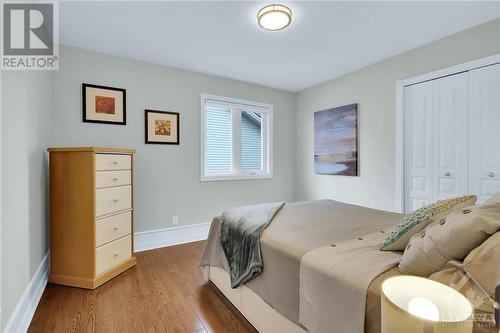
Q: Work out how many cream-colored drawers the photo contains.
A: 5